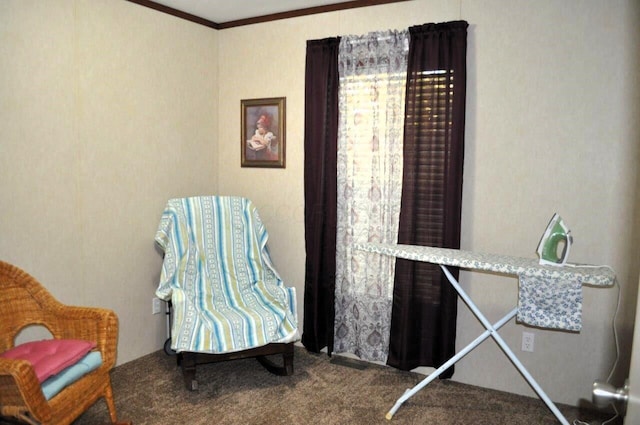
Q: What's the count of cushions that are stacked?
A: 2